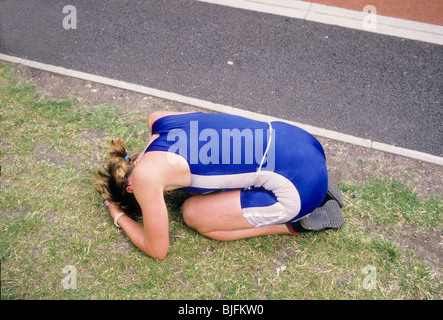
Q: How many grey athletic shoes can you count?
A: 2